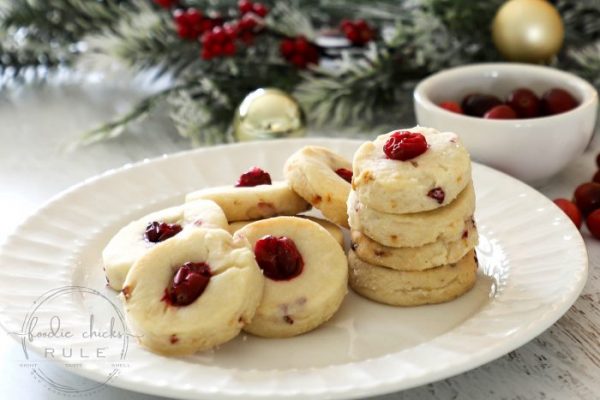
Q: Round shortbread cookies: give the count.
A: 10